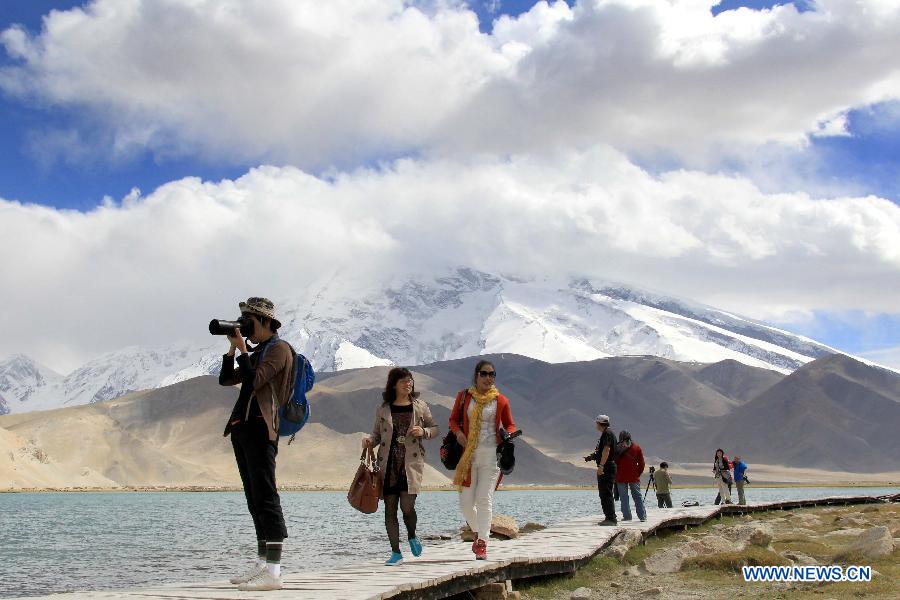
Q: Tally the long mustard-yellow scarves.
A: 1